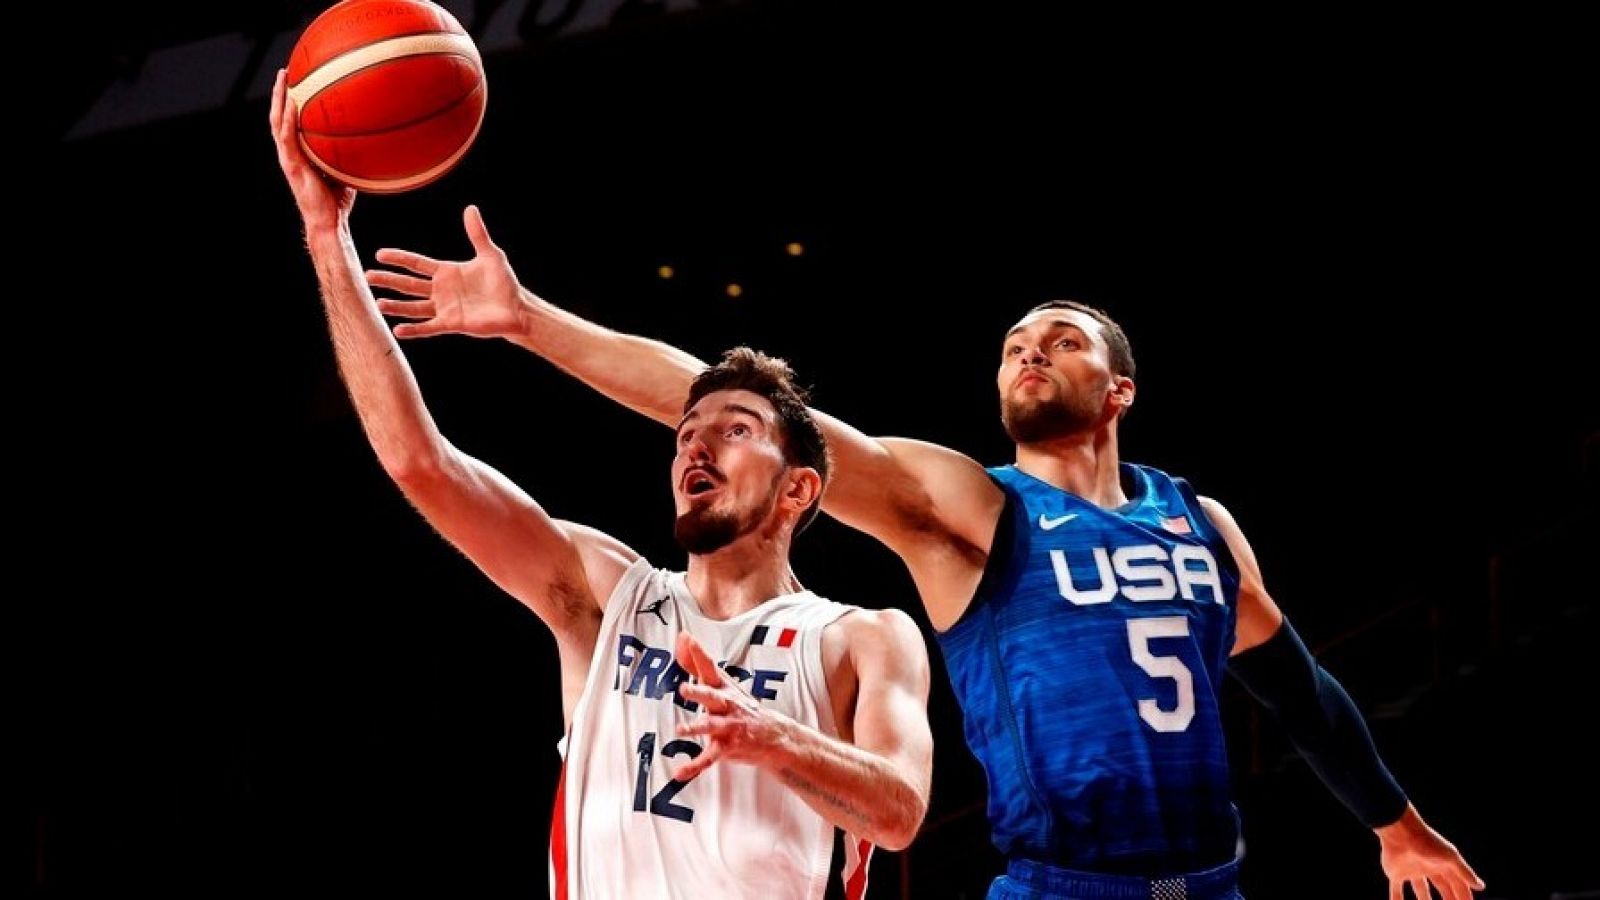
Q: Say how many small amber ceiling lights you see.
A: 3